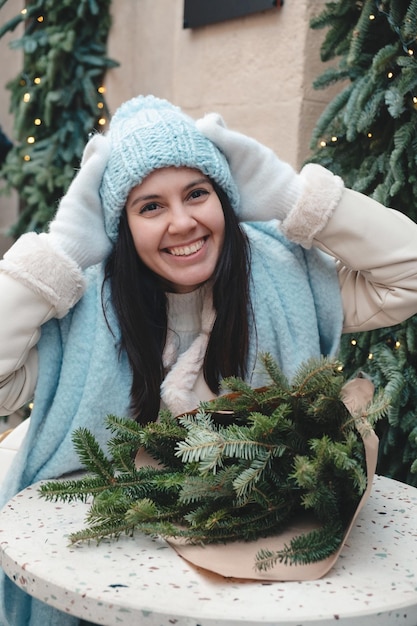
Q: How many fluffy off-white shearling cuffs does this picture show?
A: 2